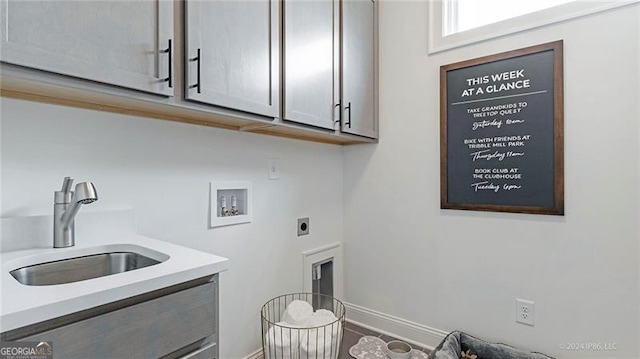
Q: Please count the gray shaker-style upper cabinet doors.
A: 4